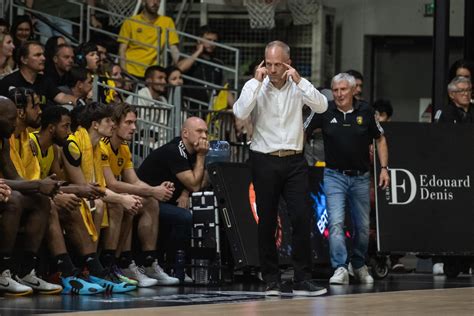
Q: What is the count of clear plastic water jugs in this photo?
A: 1